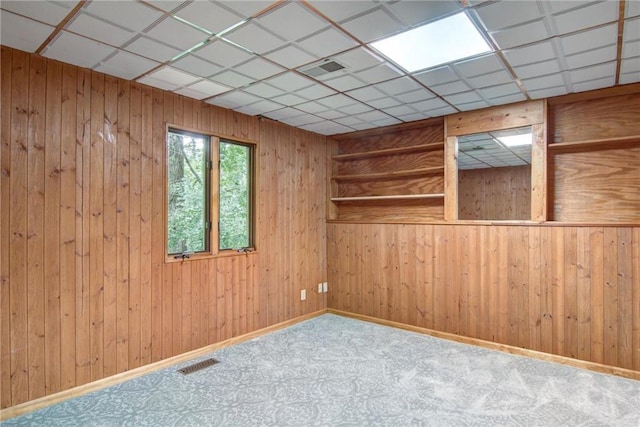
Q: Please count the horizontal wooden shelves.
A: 4